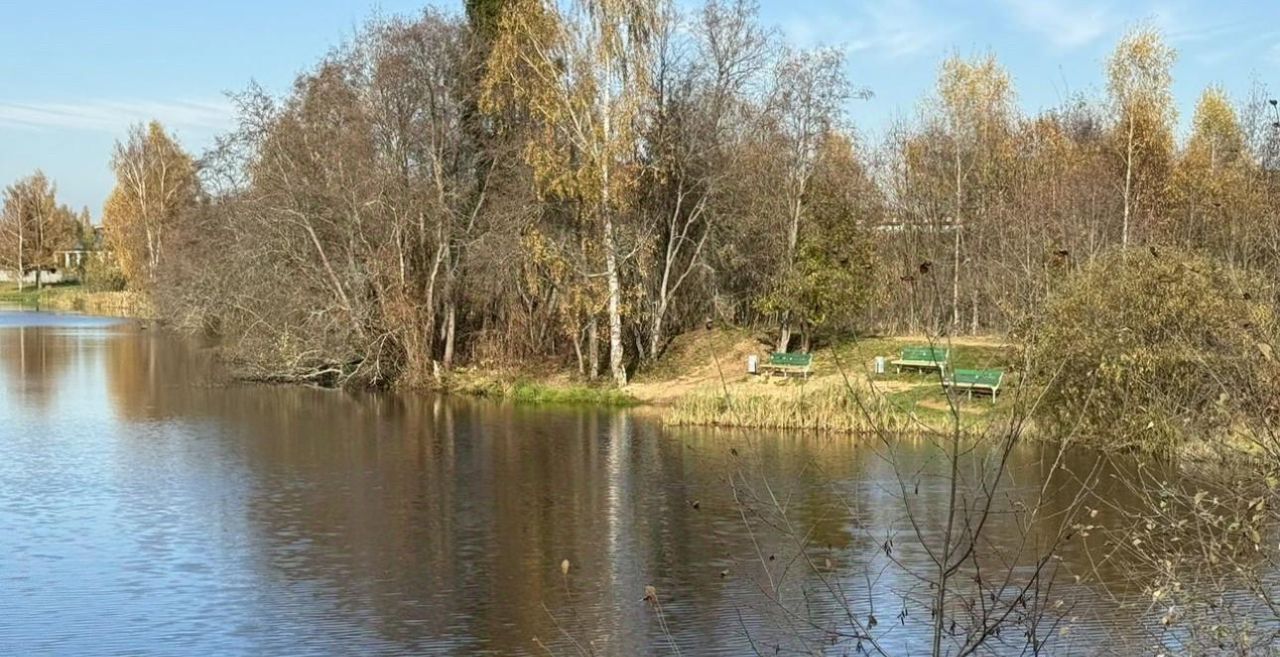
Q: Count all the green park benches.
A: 3